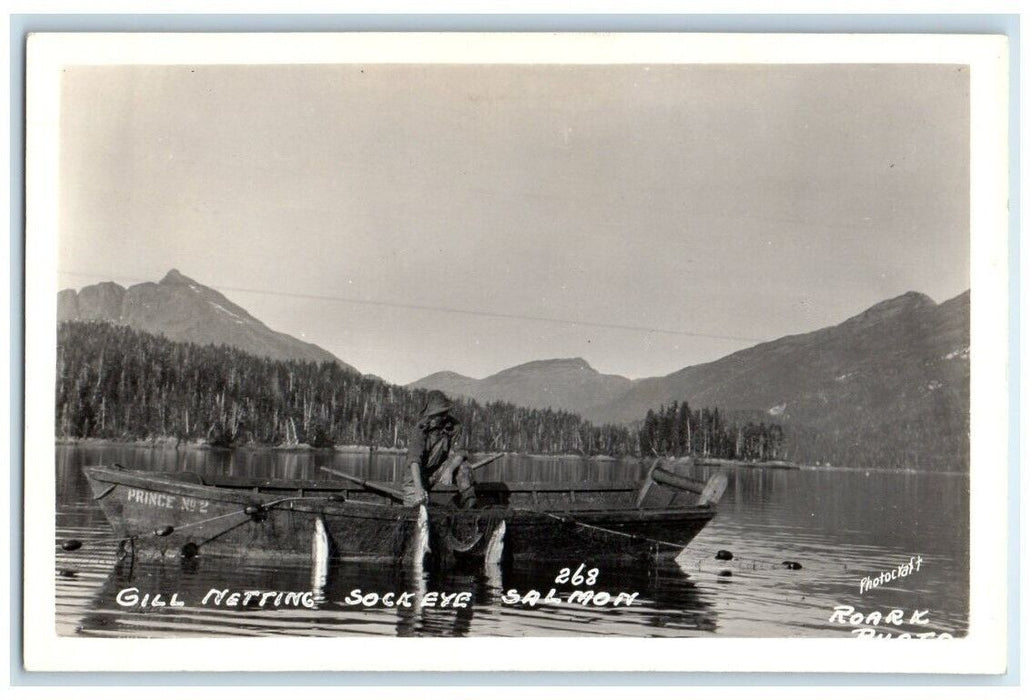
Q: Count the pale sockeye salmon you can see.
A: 3